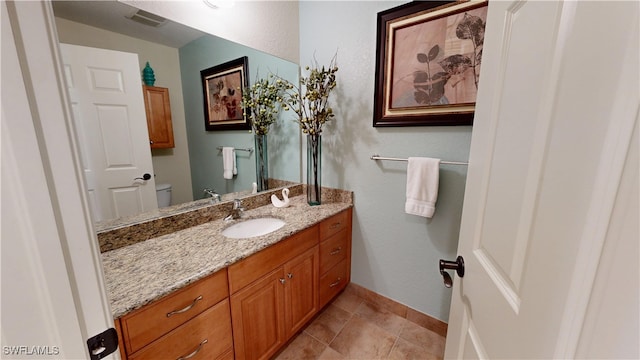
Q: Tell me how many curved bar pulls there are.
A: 5